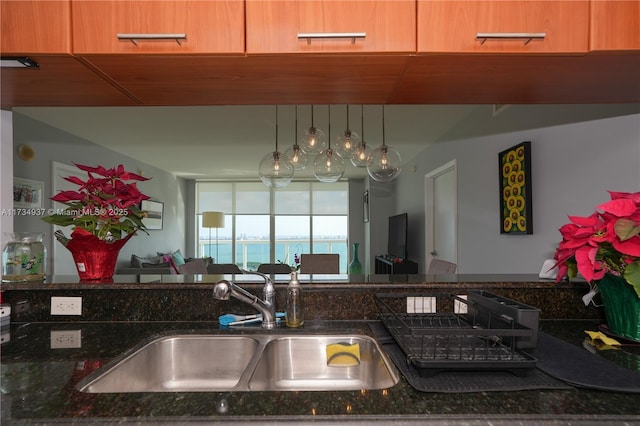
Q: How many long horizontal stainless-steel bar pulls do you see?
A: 3